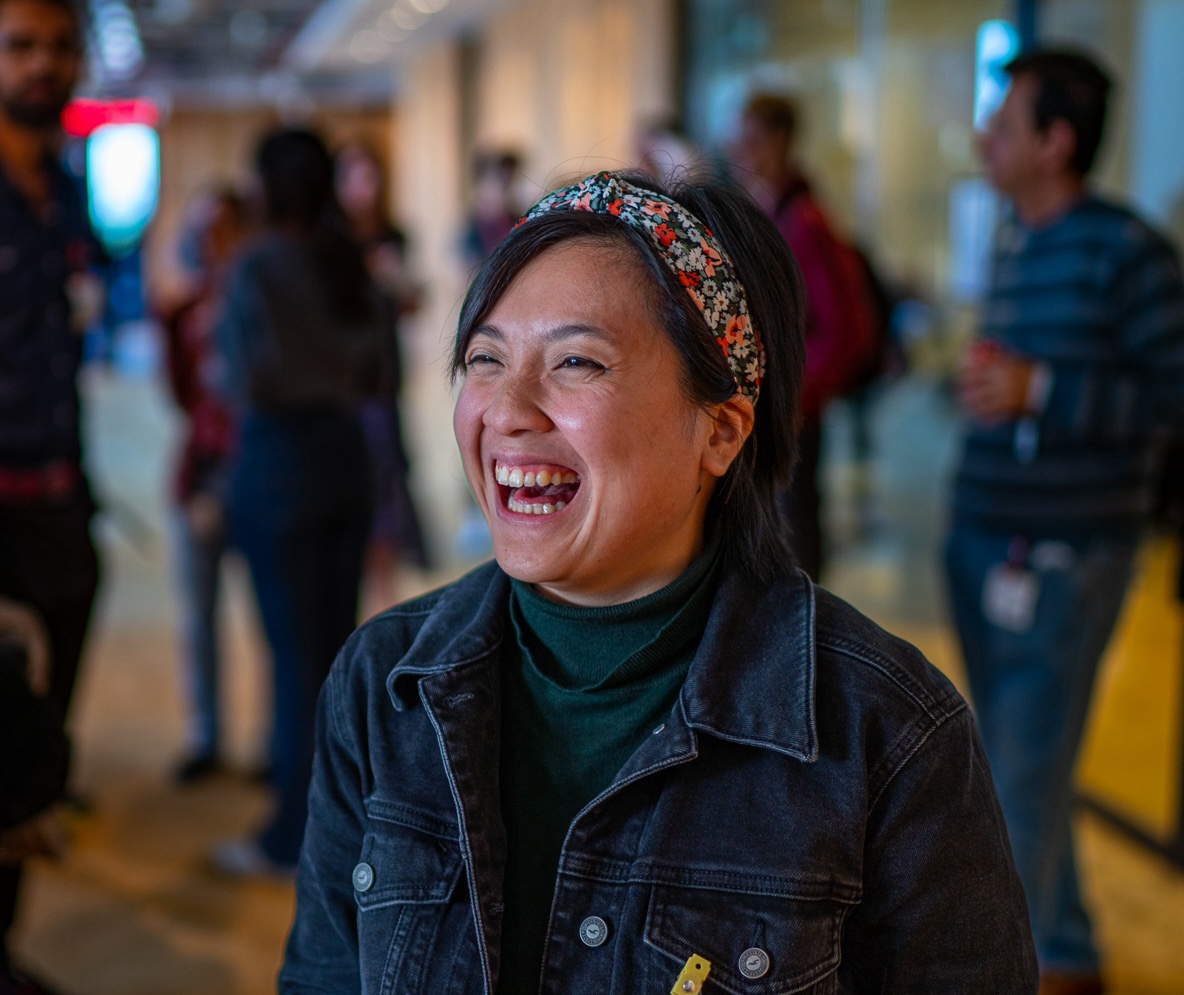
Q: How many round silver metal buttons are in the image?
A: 3